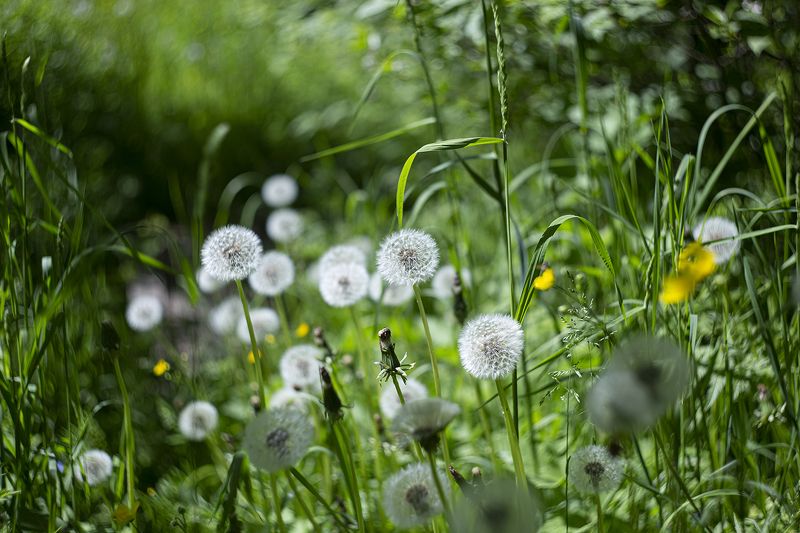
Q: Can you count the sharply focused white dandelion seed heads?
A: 3